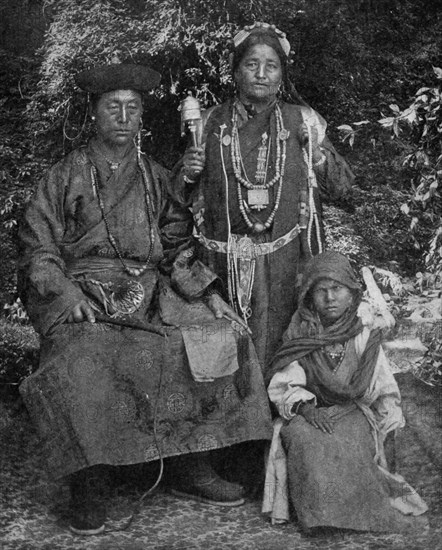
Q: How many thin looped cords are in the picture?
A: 1